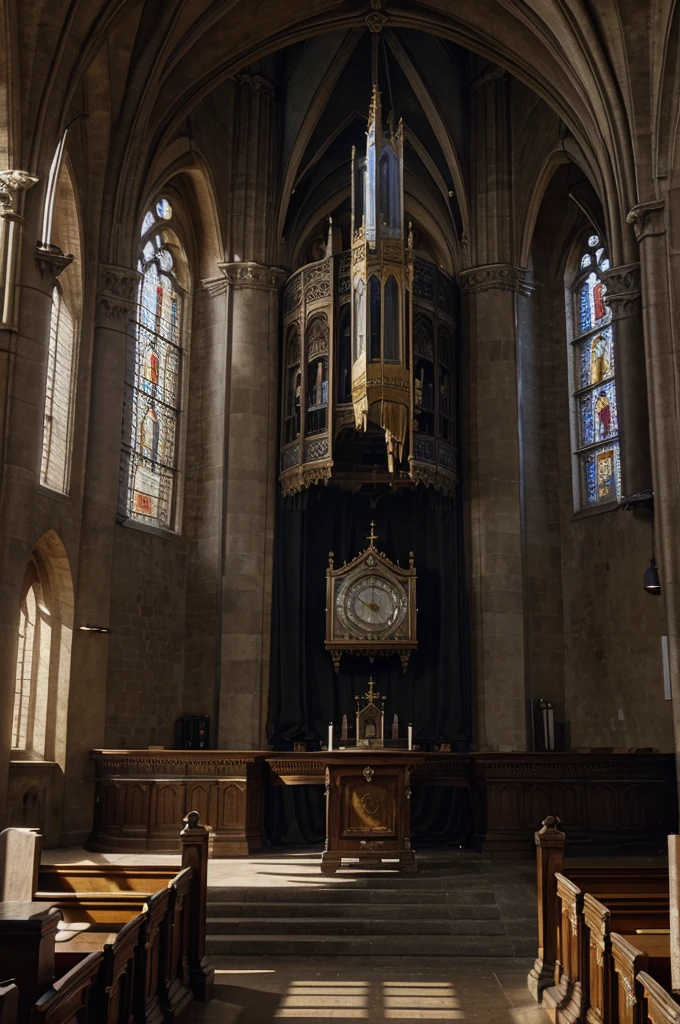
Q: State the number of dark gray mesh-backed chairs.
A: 0